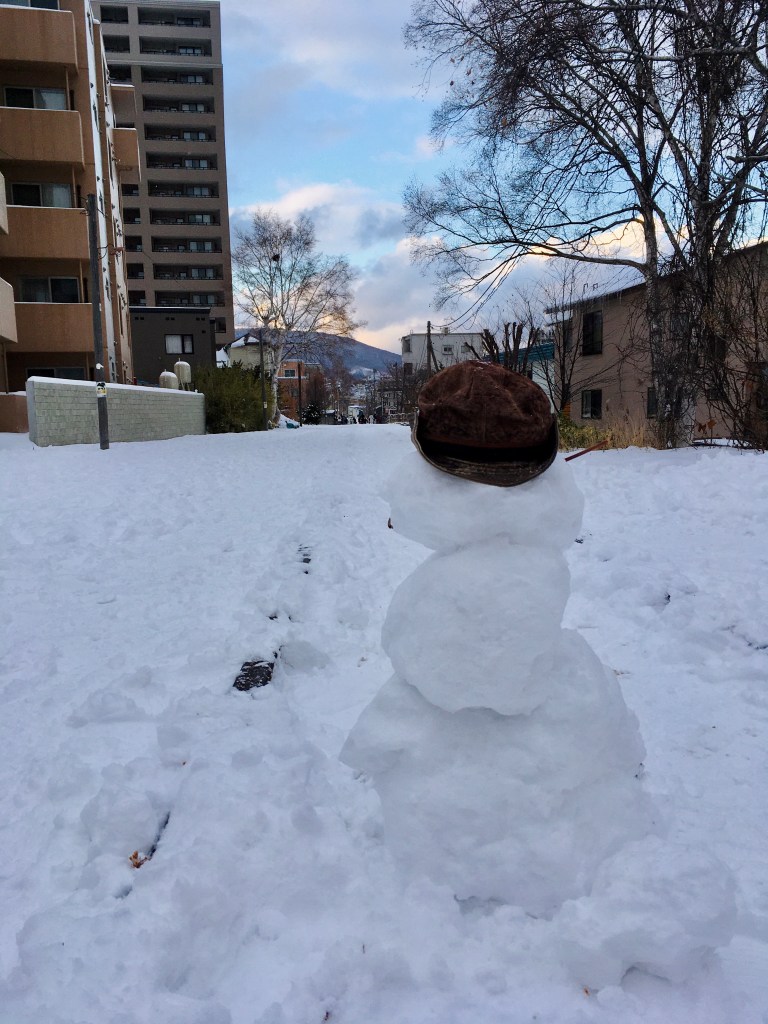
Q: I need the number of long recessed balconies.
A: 11